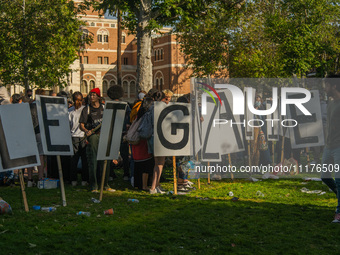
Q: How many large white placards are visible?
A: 11